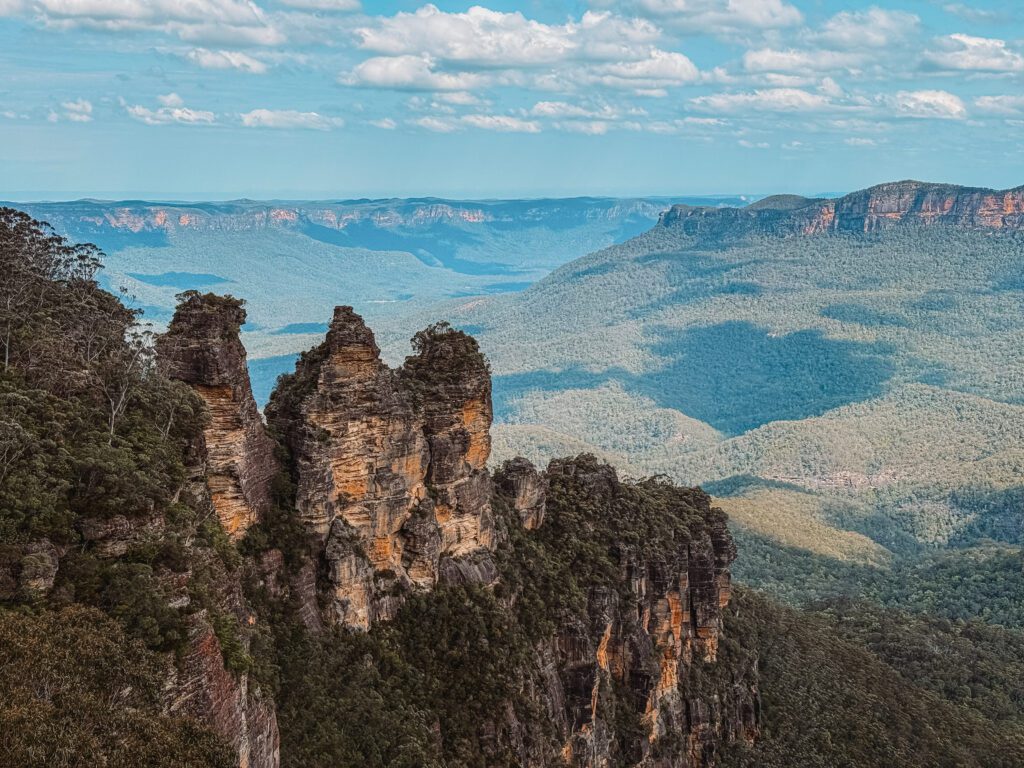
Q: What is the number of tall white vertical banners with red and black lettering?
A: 0